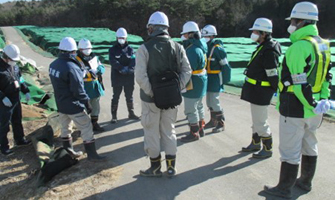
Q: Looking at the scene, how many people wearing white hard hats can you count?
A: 9